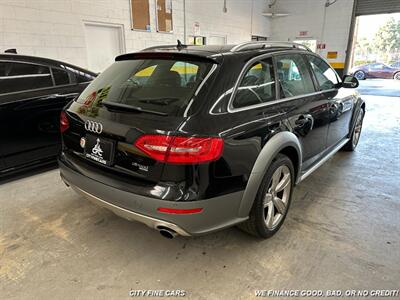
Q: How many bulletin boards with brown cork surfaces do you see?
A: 2